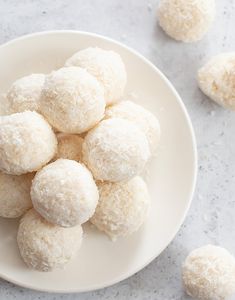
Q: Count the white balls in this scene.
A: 14